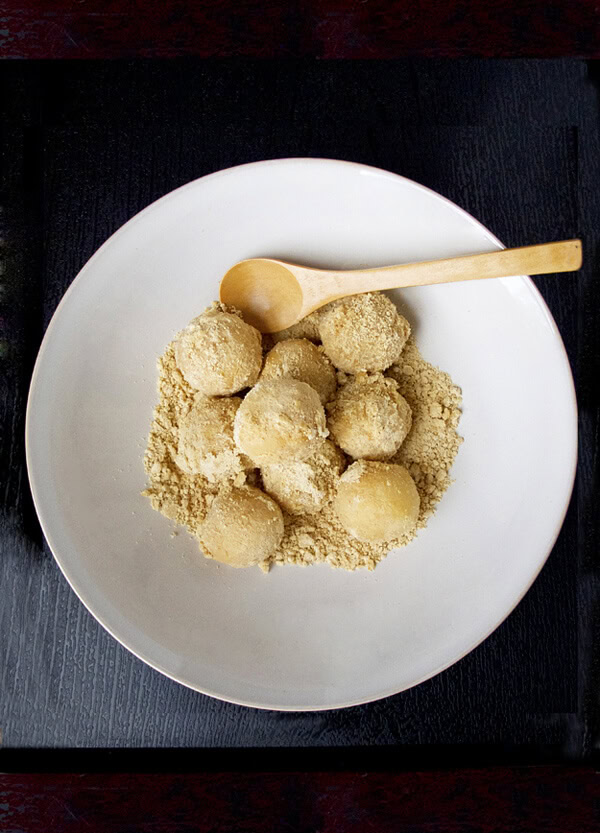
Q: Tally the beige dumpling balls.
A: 9